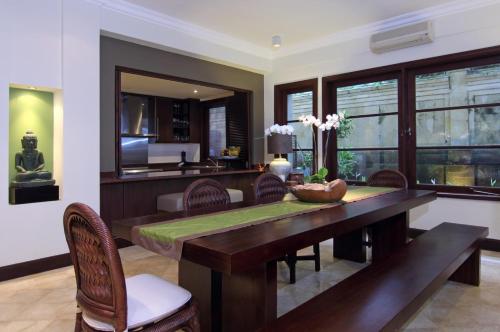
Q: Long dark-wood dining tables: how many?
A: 1